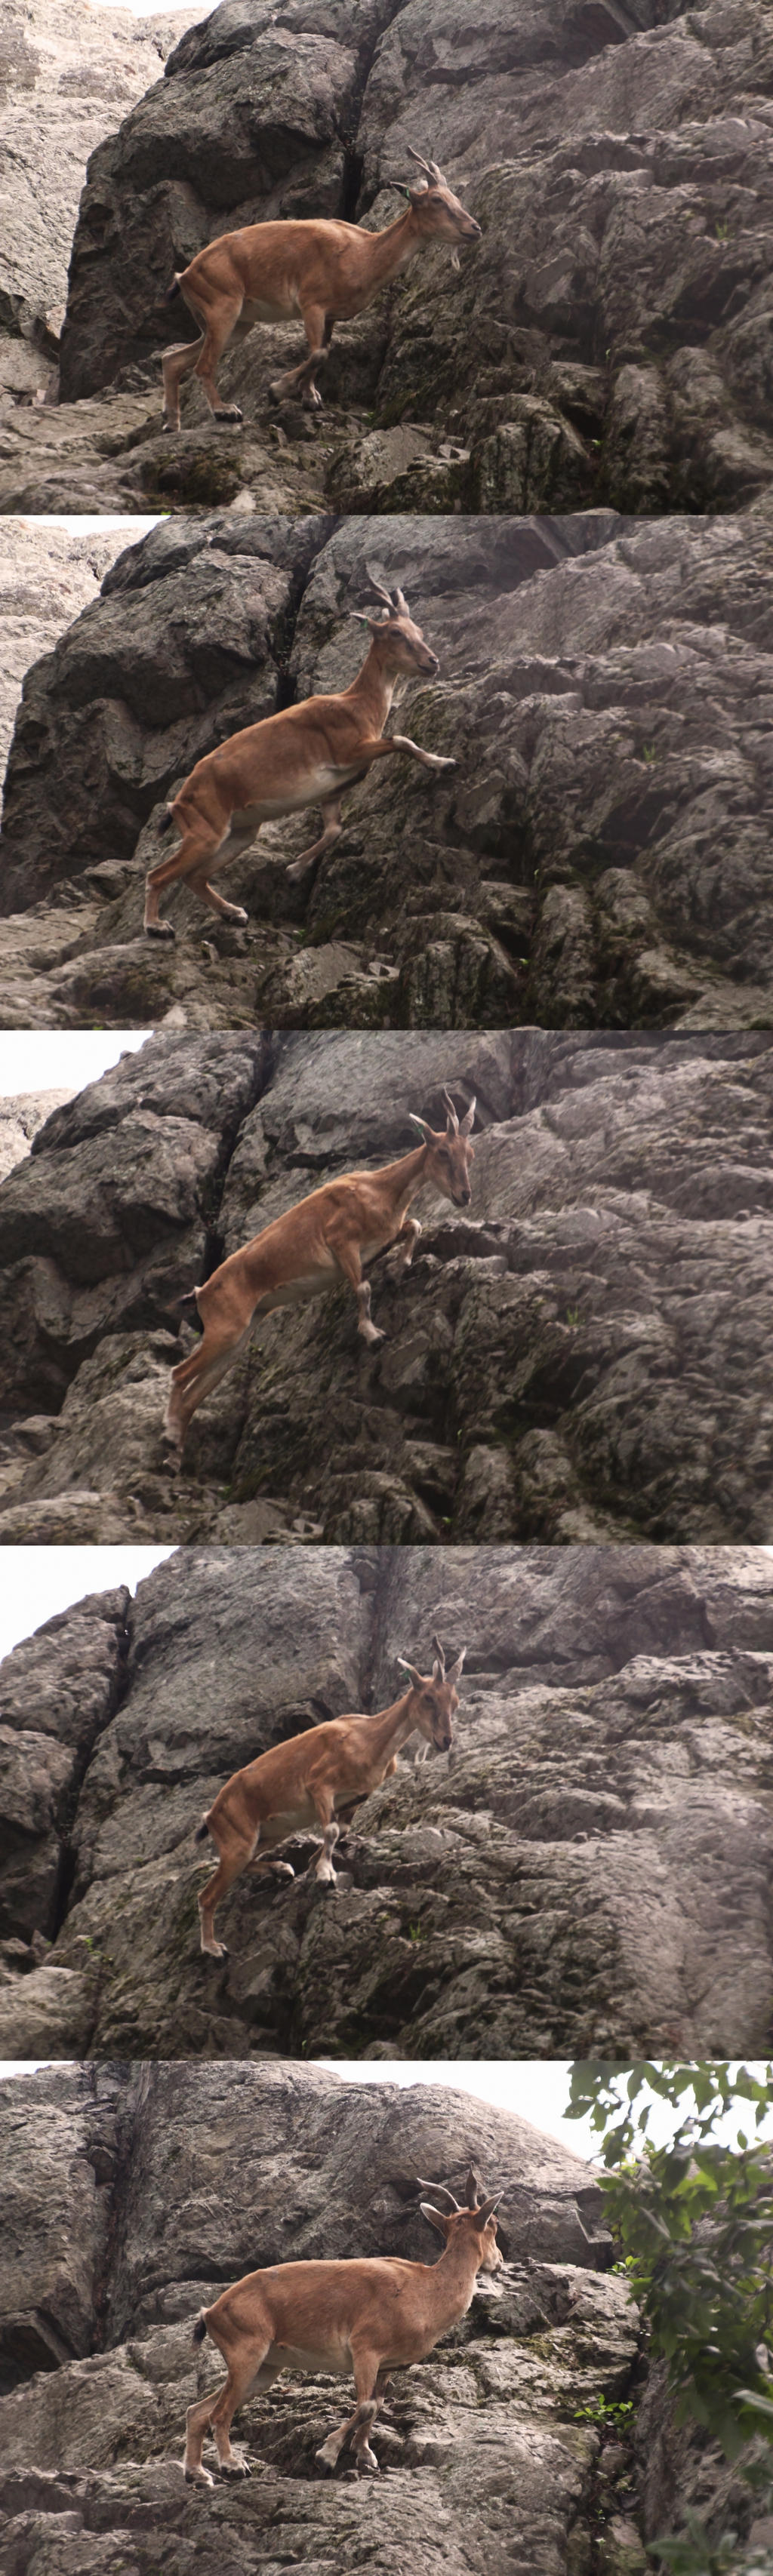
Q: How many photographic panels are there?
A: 5